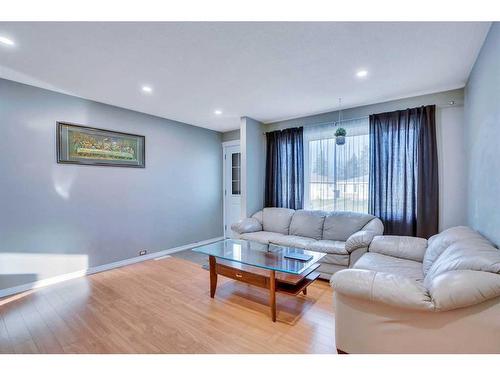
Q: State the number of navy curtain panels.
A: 2